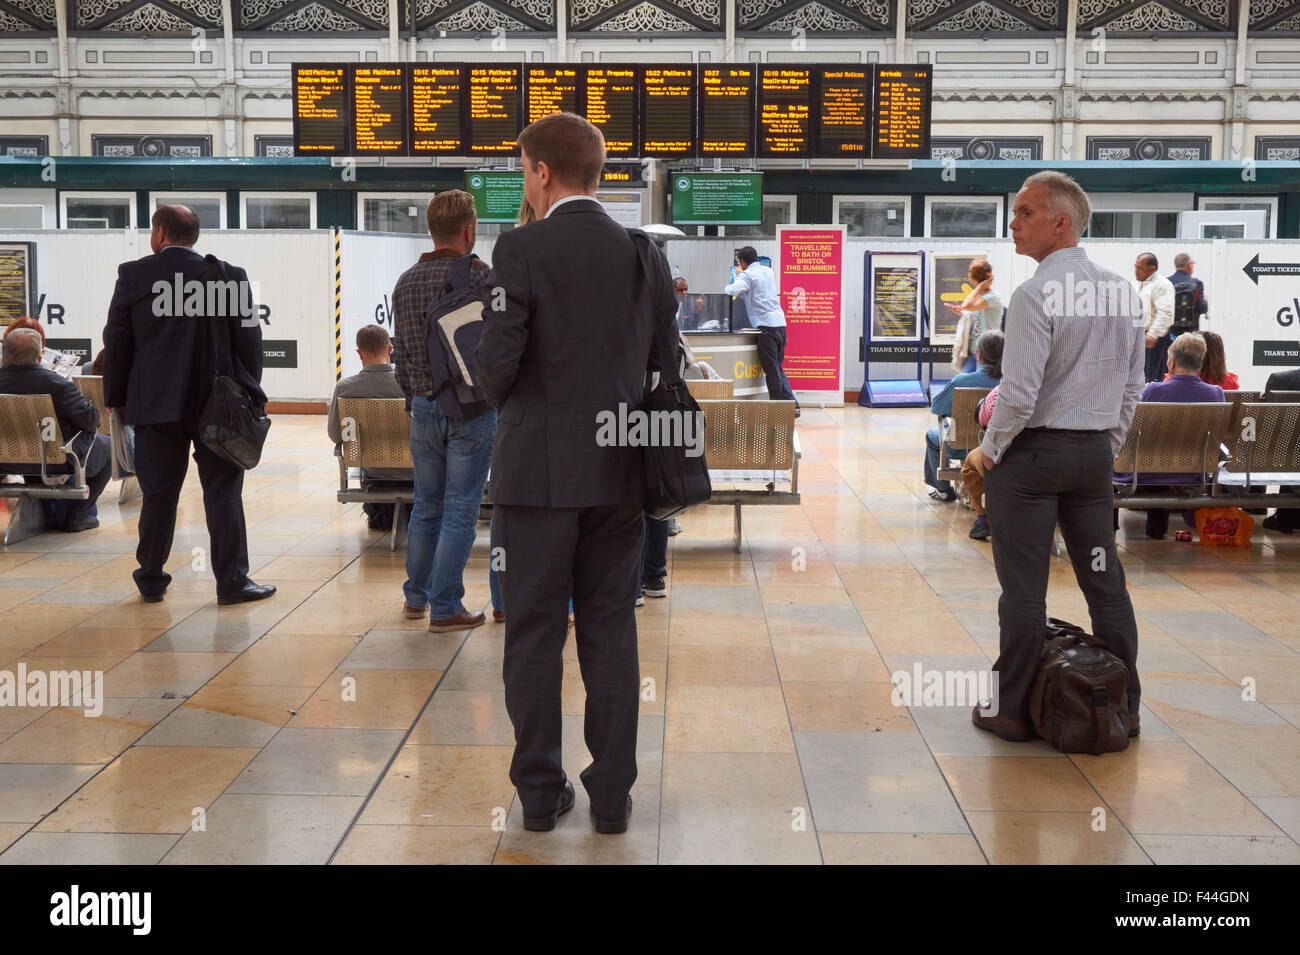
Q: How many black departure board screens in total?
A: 11